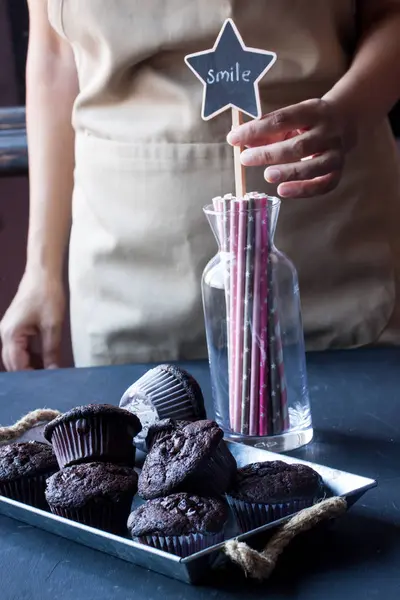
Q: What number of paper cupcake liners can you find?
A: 8